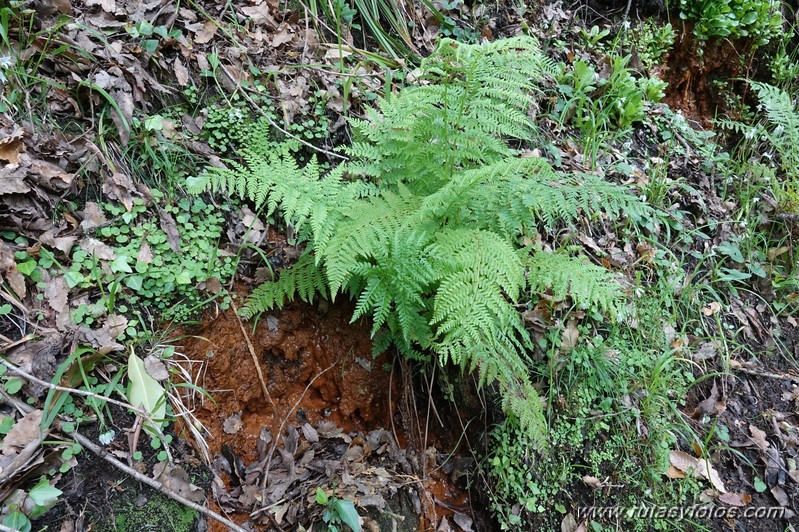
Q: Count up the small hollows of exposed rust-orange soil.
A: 2